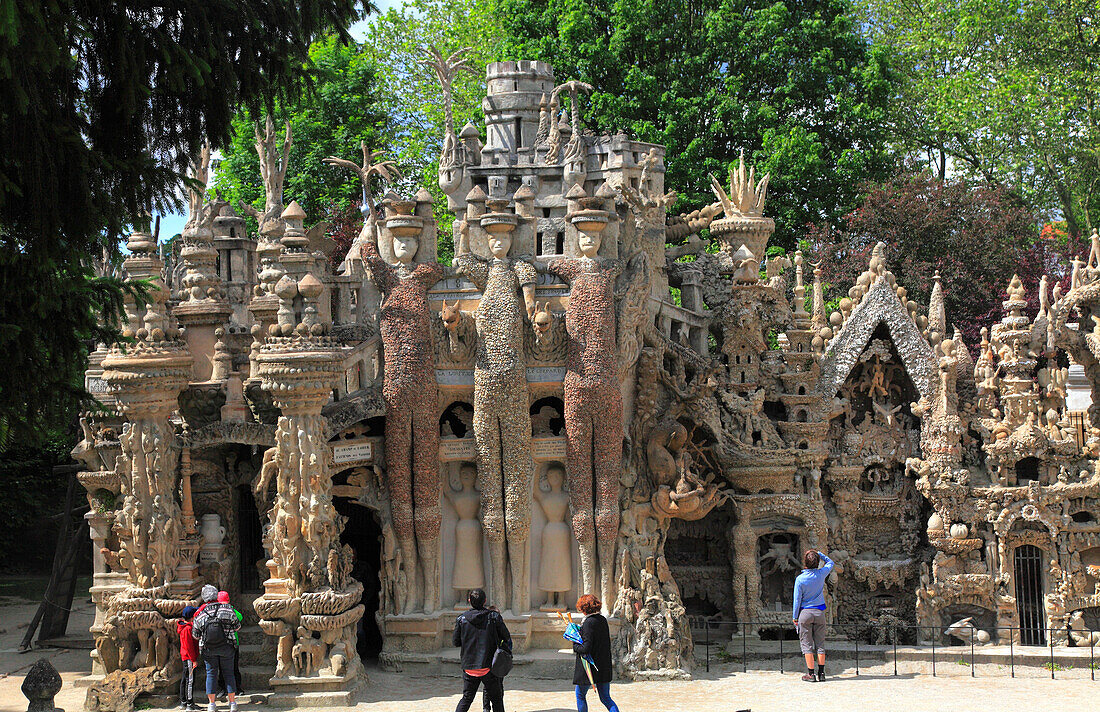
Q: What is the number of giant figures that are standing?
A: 3